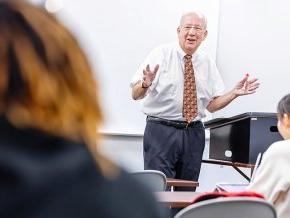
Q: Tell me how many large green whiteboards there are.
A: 0